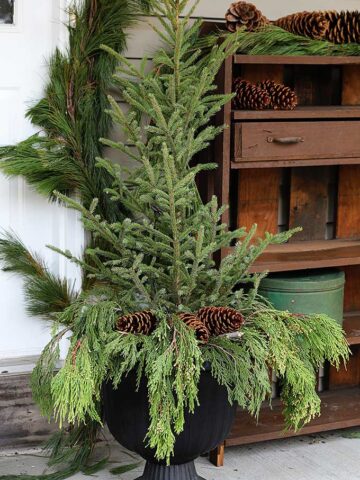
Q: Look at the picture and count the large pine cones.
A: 8